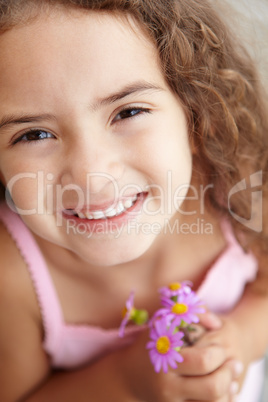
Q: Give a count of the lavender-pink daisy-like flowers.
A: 4